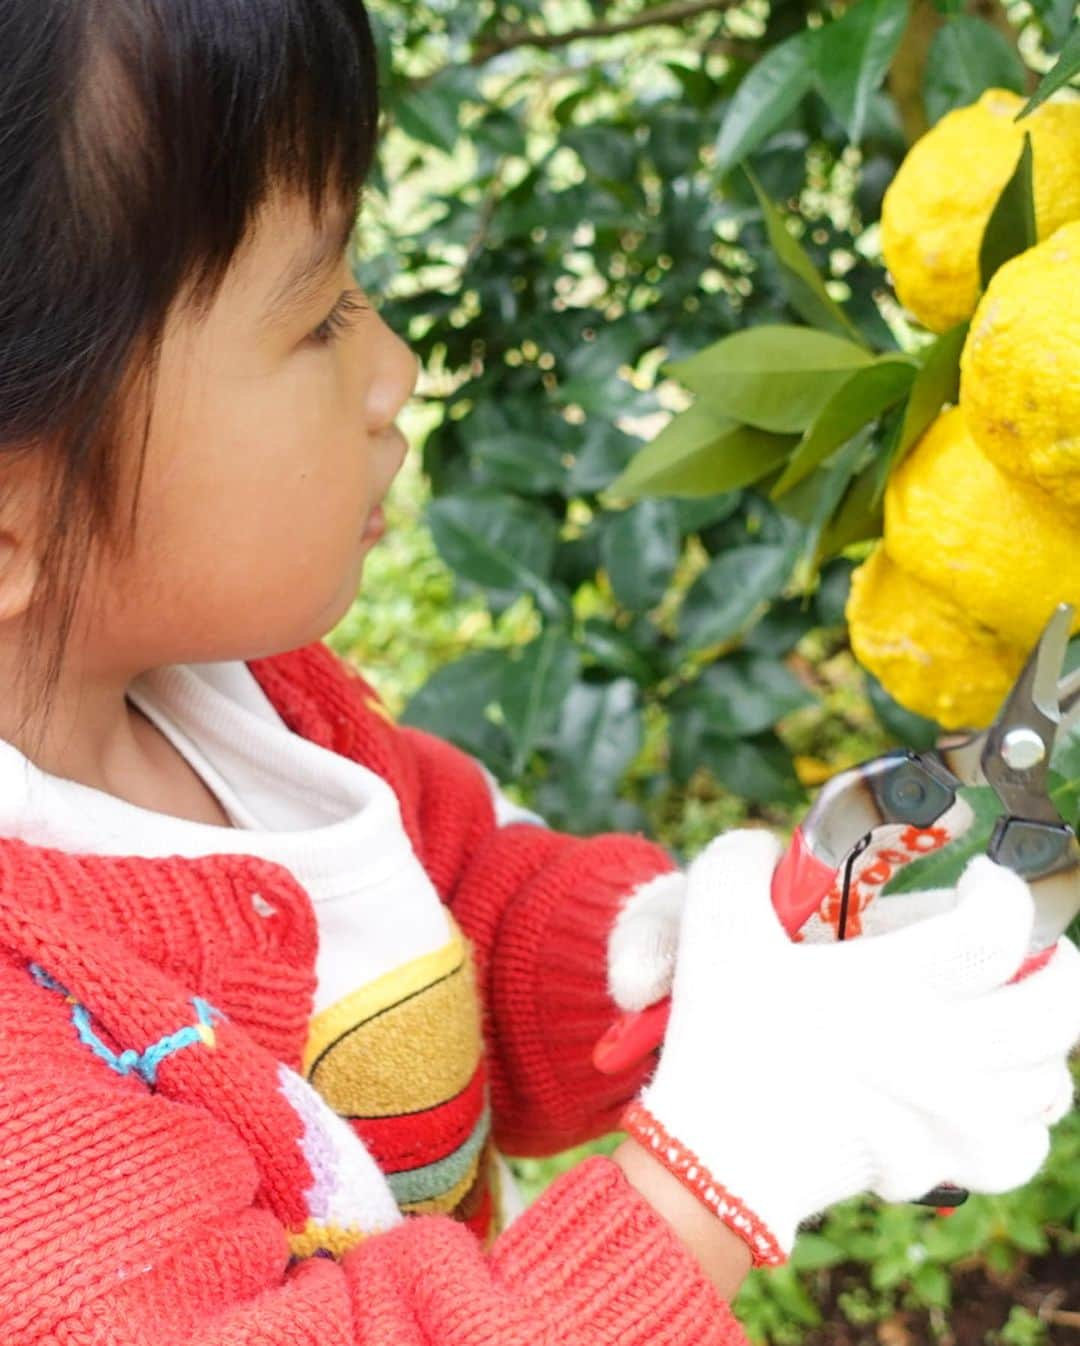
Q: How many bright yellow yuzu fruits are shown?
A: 4